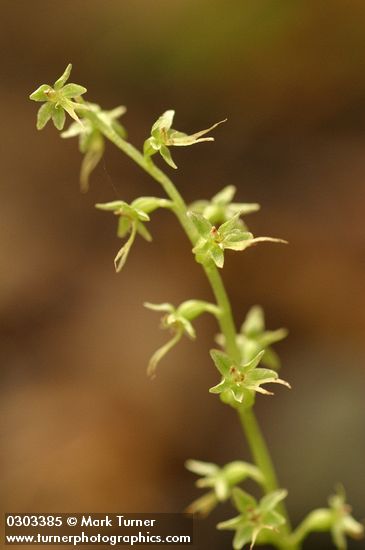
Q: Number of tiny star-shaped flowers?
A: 12